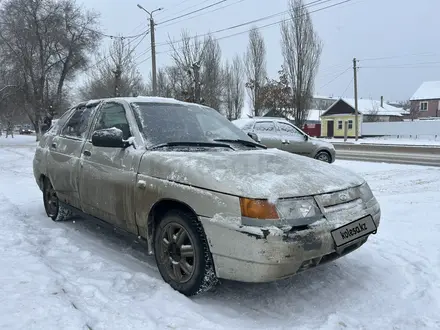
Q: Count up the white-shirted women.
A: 0